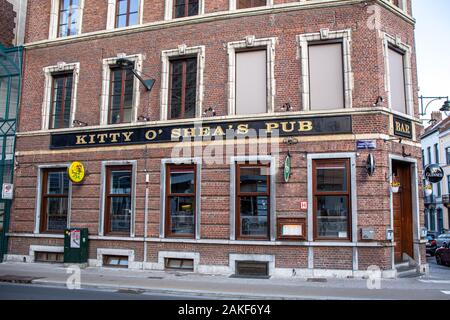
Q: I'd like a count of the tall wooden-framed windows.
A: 5